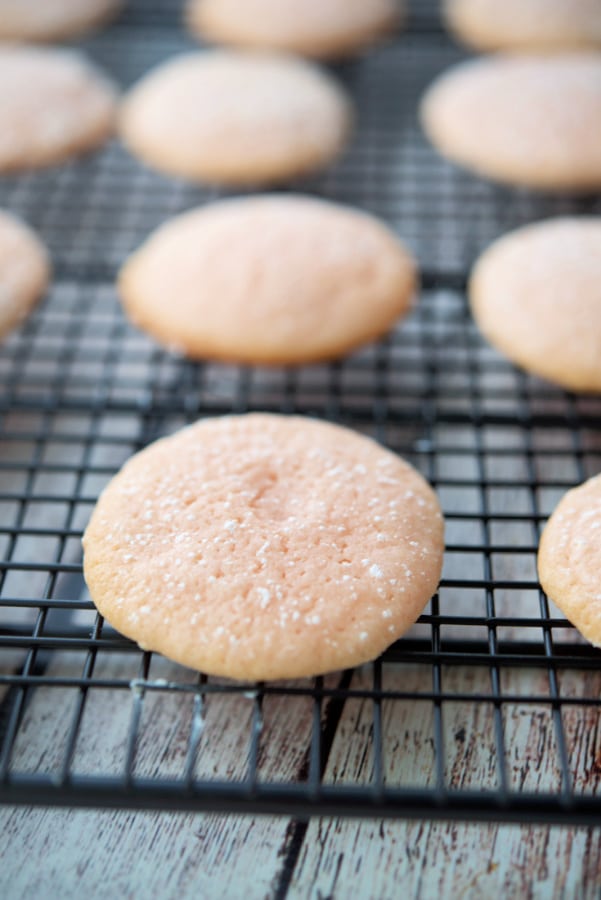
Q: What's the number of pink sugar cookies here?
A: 11